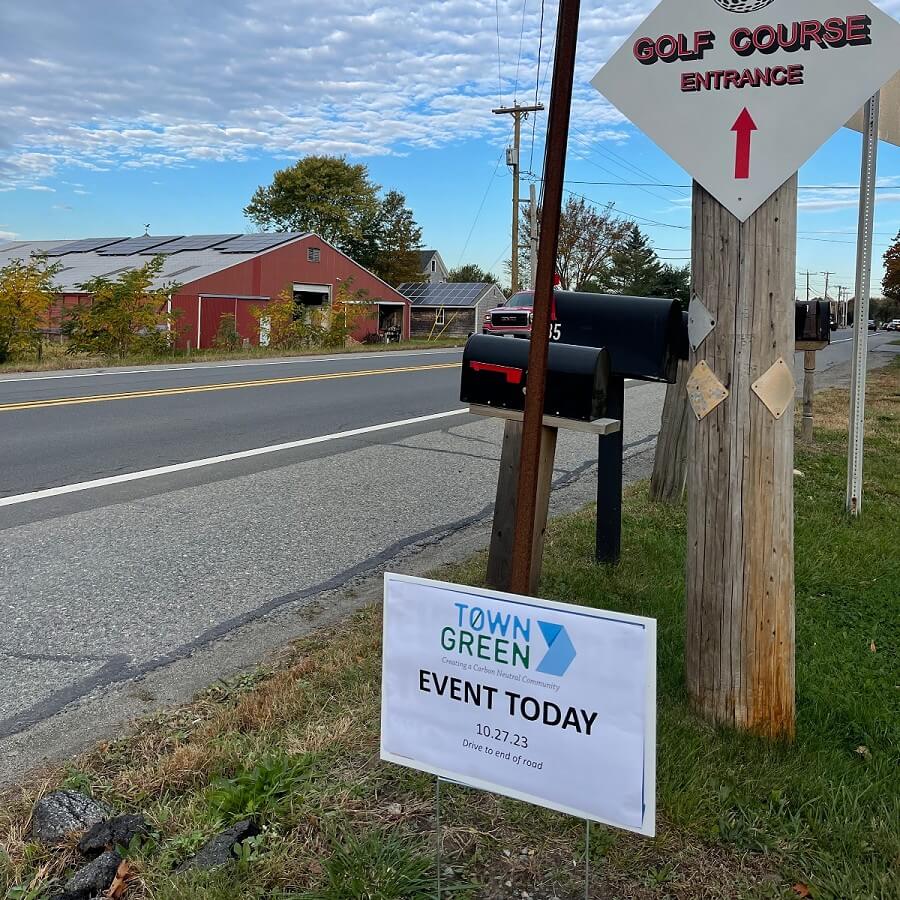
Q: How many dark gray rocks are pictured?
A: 4